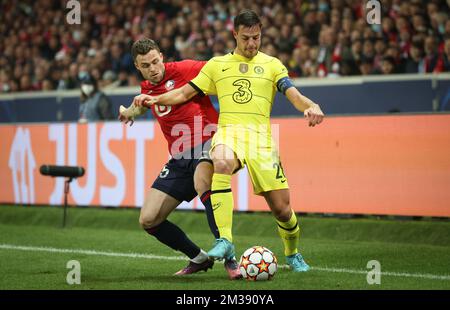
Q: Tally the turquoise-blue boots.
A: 2